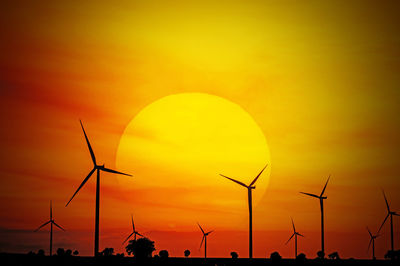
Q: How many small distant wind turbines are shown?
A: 5